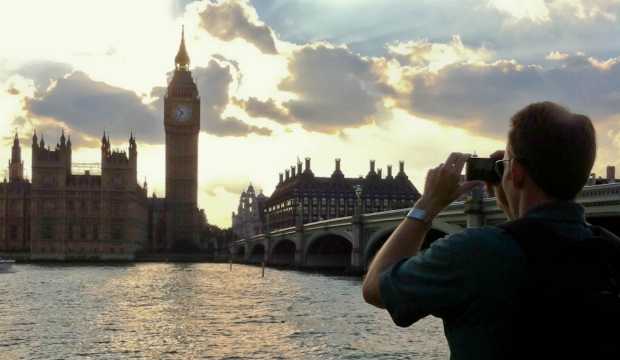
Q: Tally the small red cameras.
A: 0